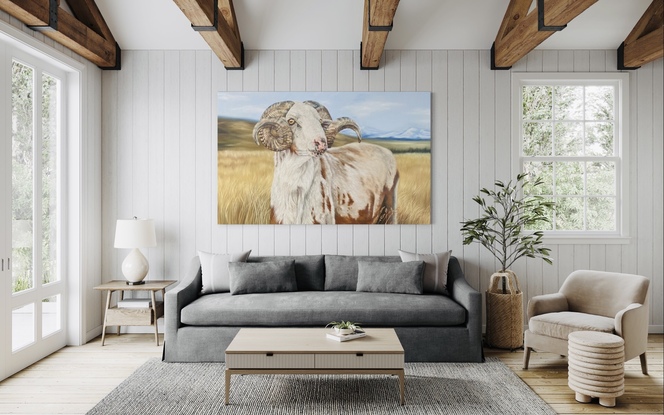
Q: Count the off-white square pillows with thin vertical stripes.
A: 2